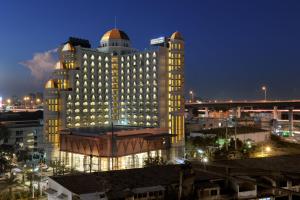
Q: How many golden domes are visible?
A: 5